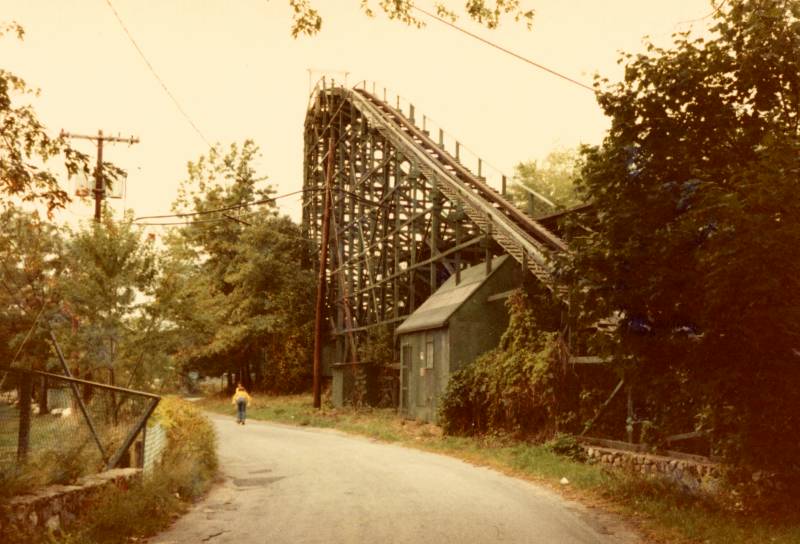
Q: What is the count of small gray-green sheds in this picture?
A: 1